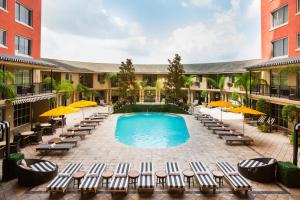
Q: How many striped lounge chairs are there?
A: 7